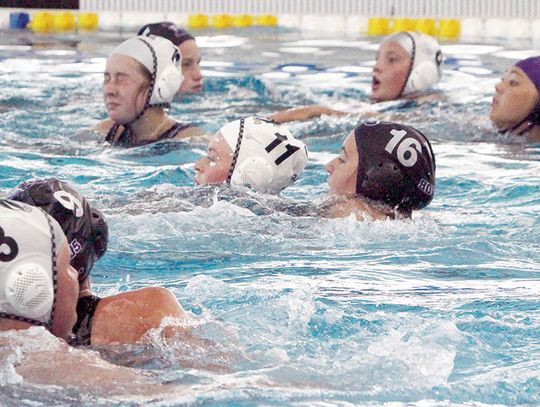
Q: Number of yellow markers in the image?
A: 11